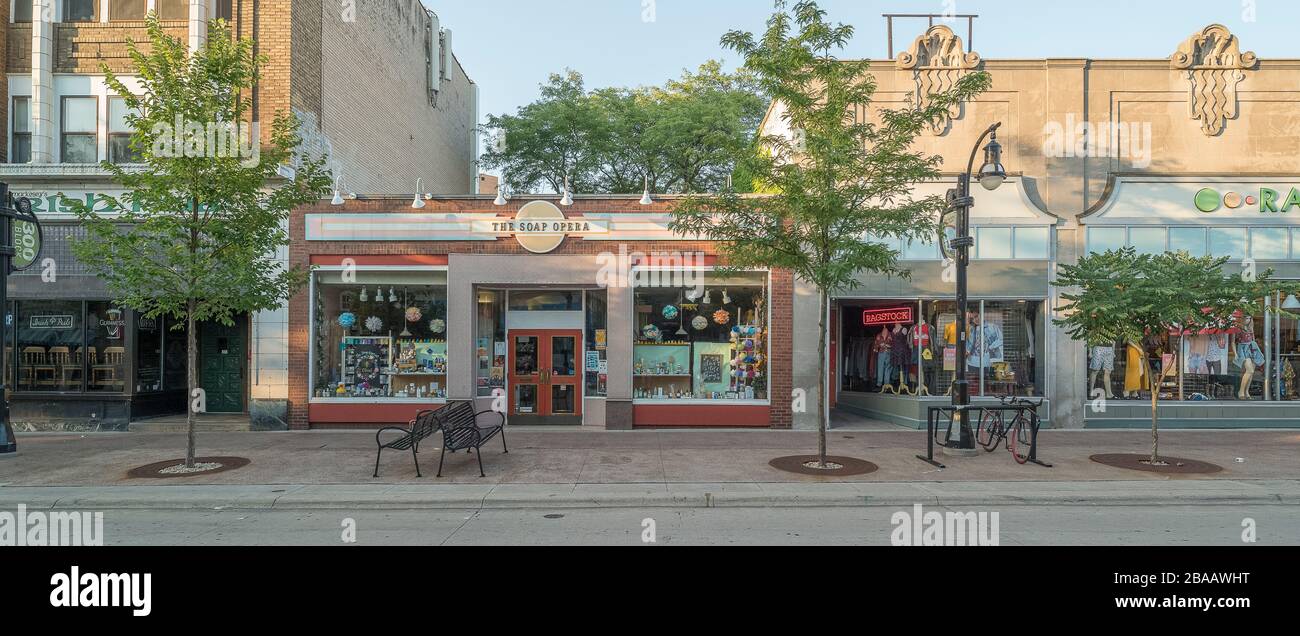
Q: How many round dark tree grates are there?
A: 3